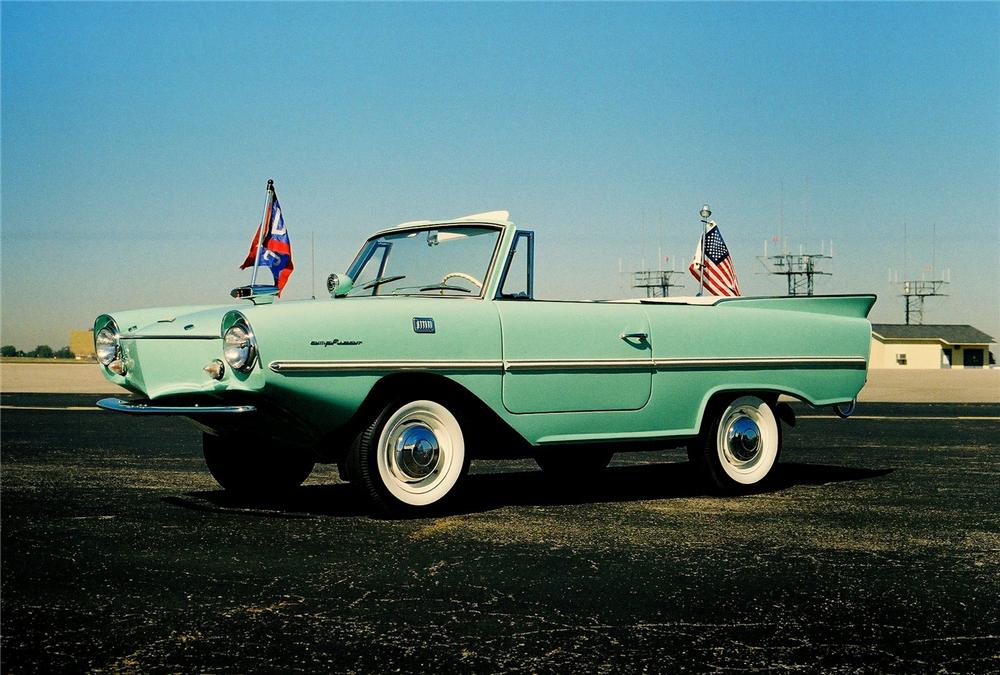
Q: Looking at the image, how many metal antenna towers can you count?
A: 3